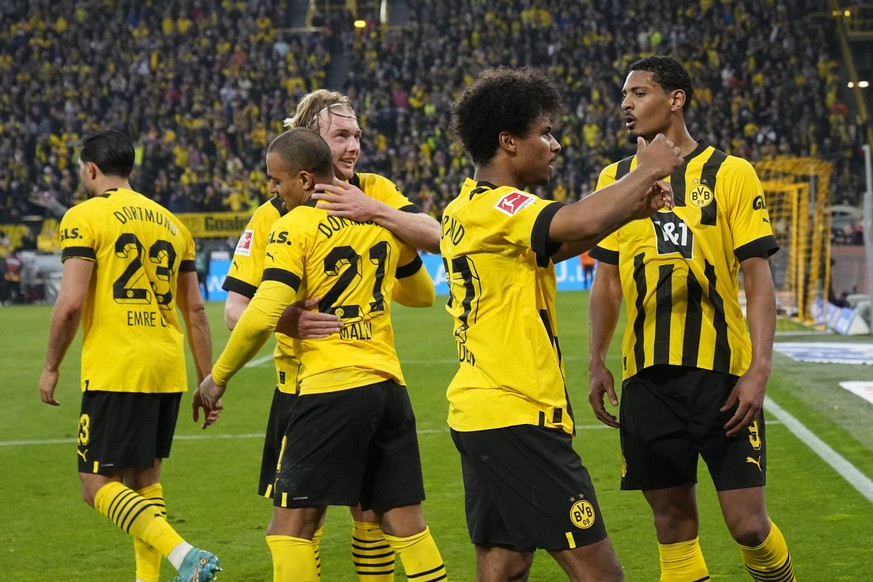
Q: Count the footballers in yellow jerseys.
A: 5